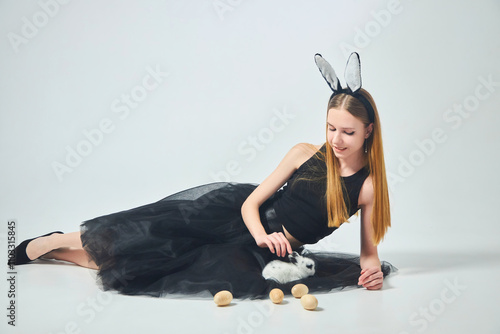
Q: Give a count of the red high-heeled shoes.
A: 0